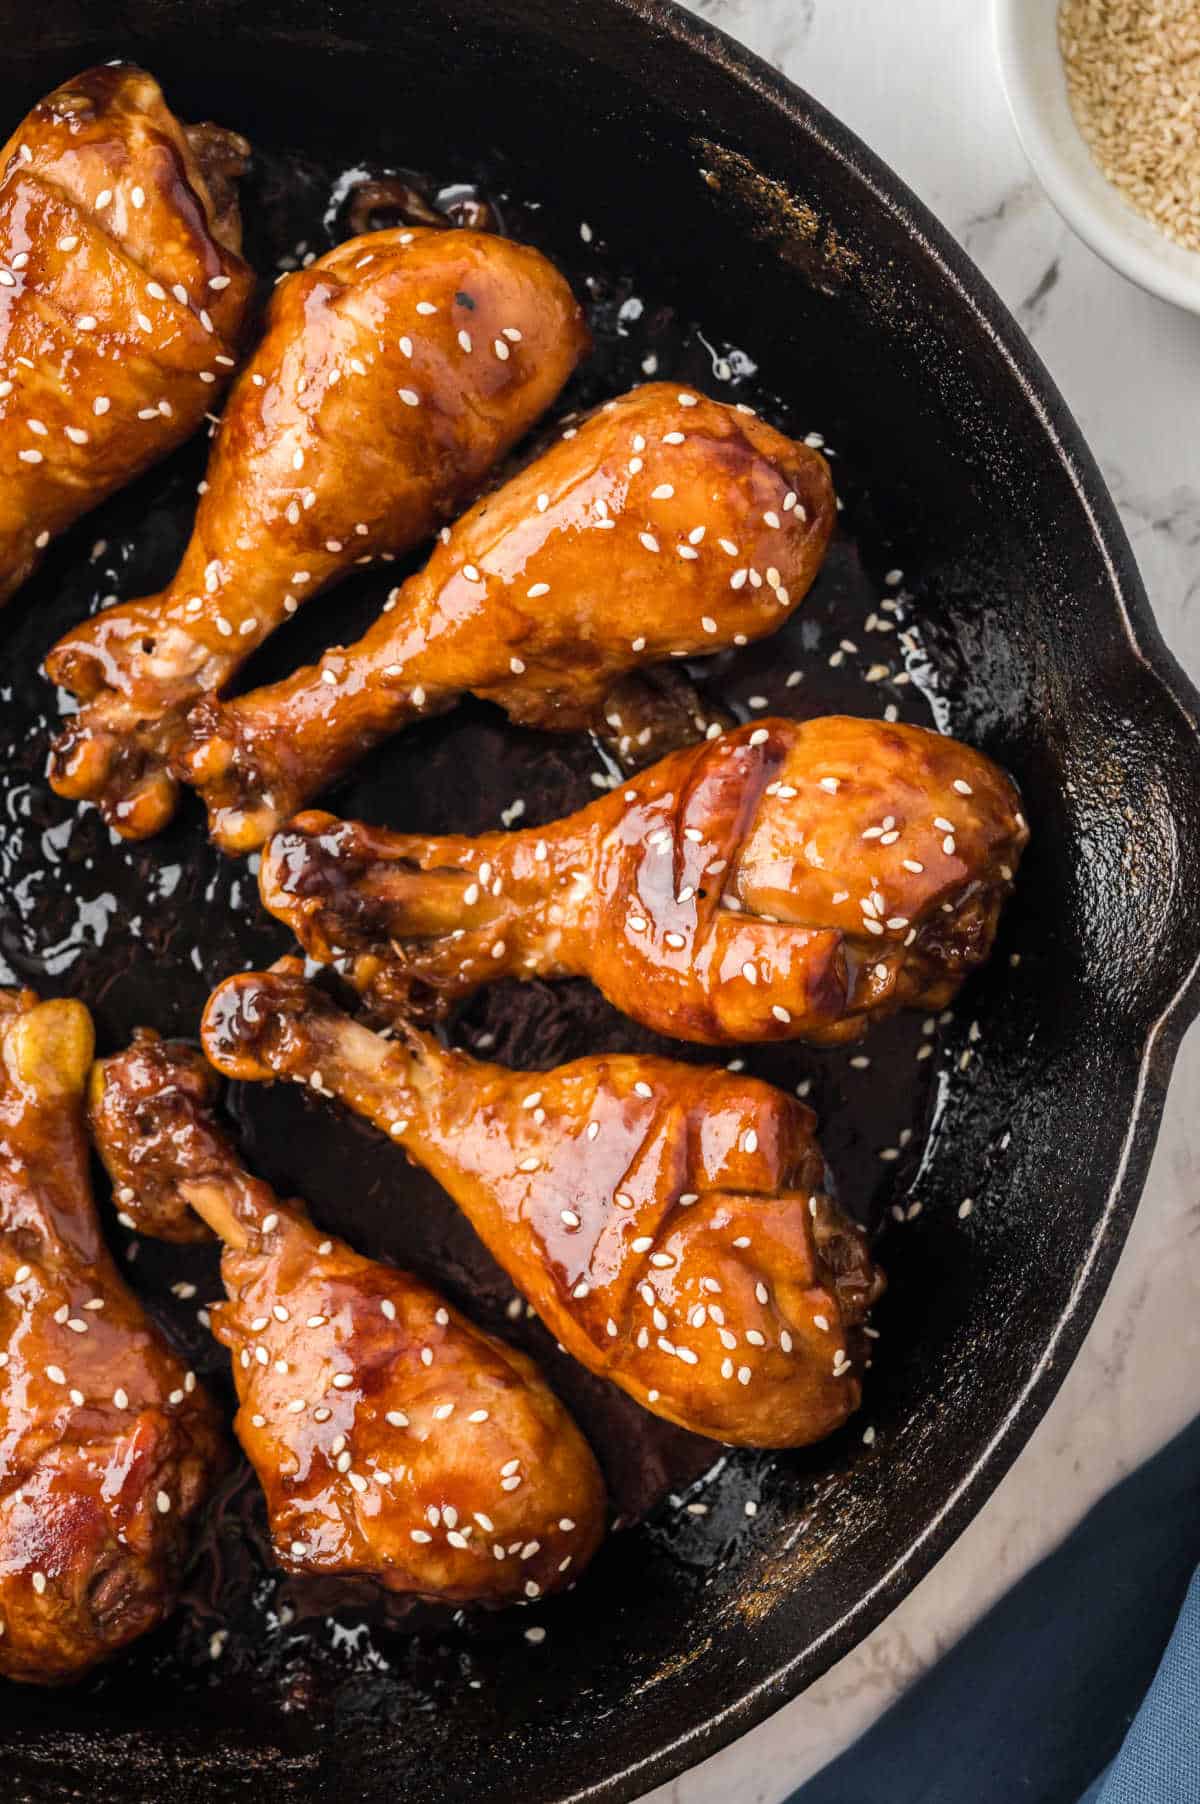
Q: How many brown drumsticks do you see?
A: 7